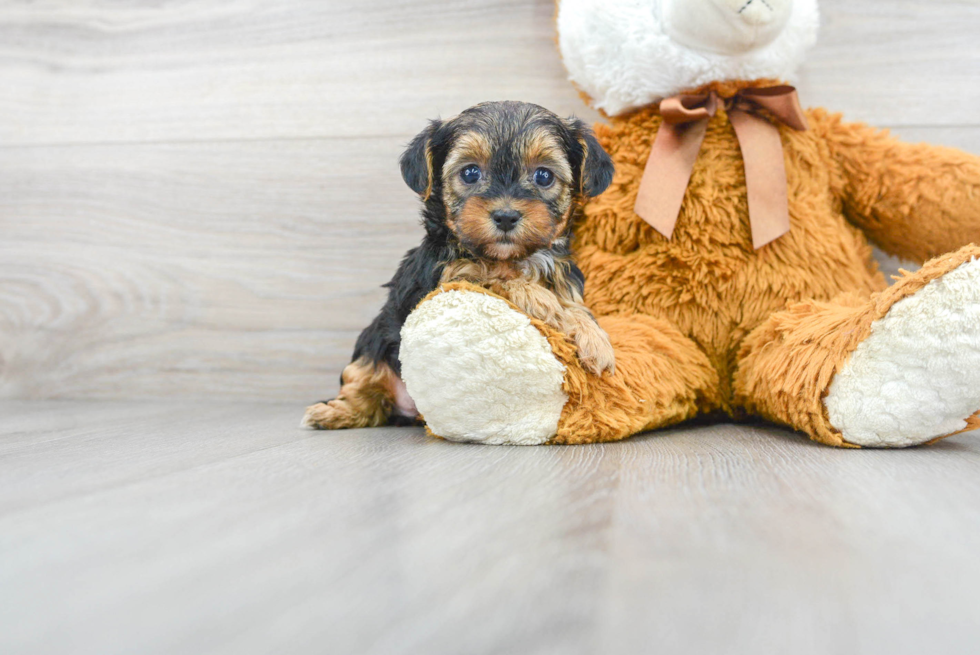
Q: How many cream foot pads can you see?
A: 2